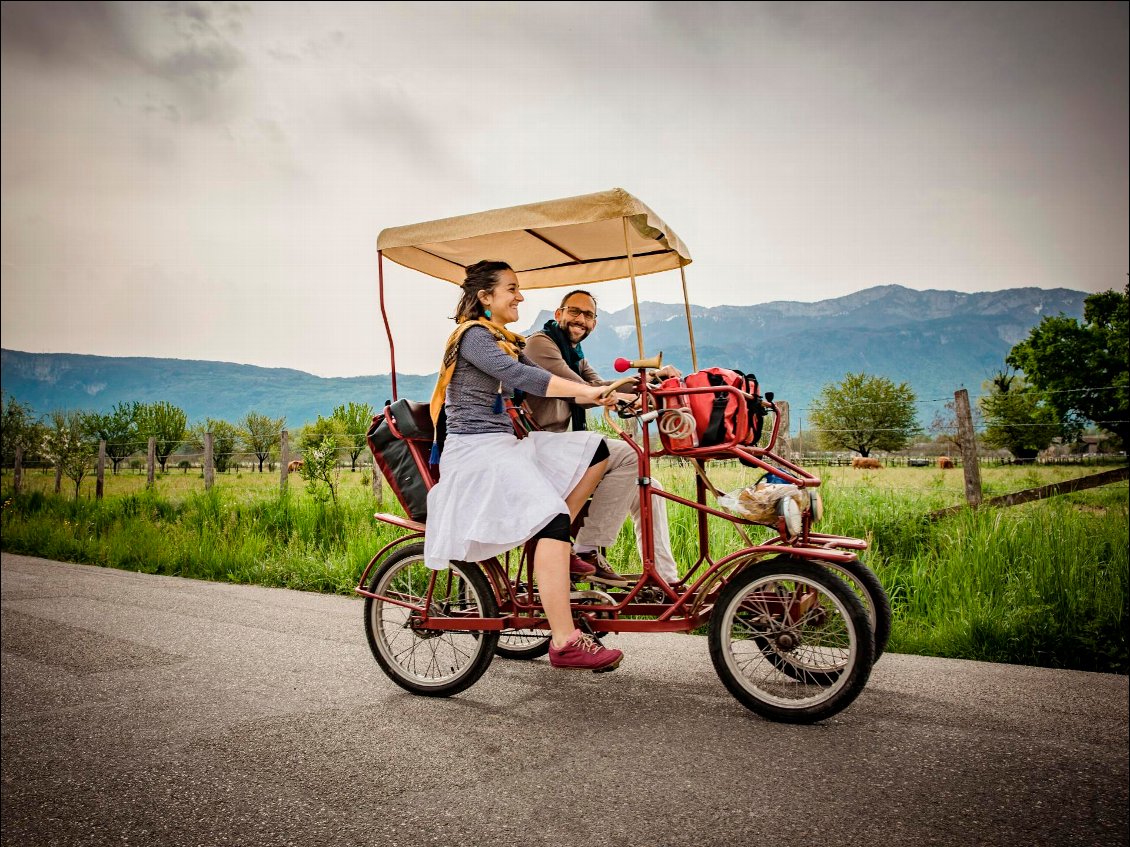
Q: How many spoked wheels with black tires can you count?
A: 4